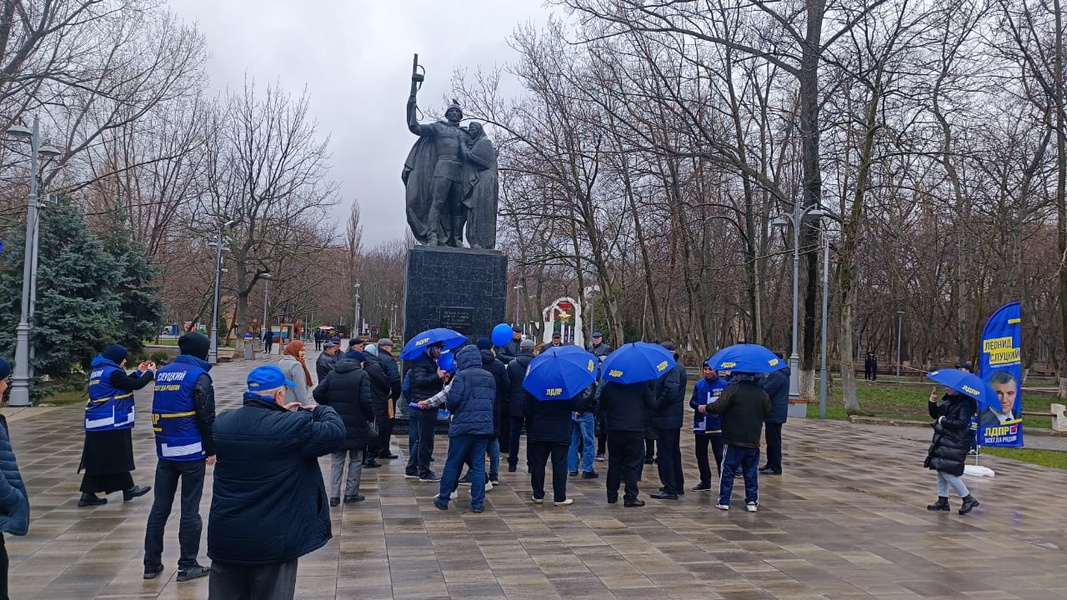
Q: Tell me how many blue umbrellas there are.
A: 5